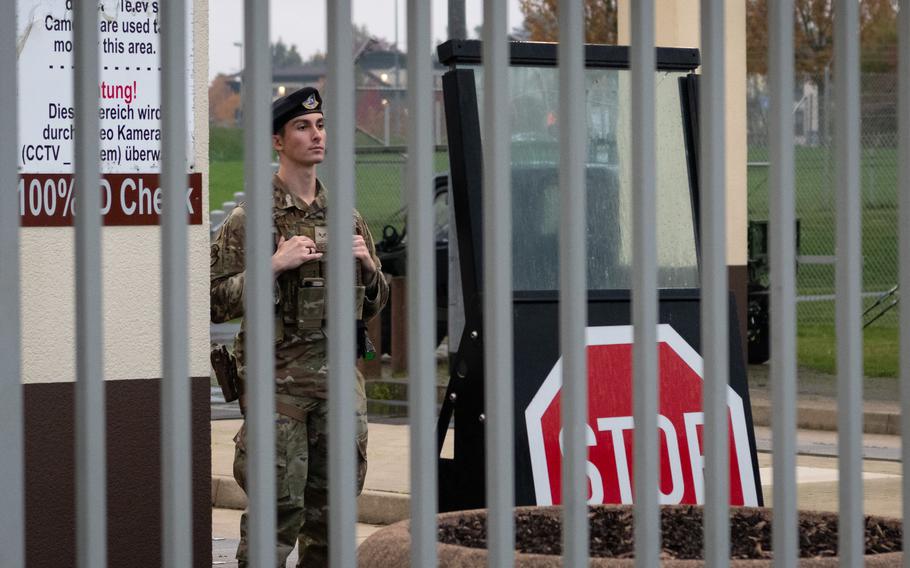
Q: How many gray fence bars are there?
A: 13